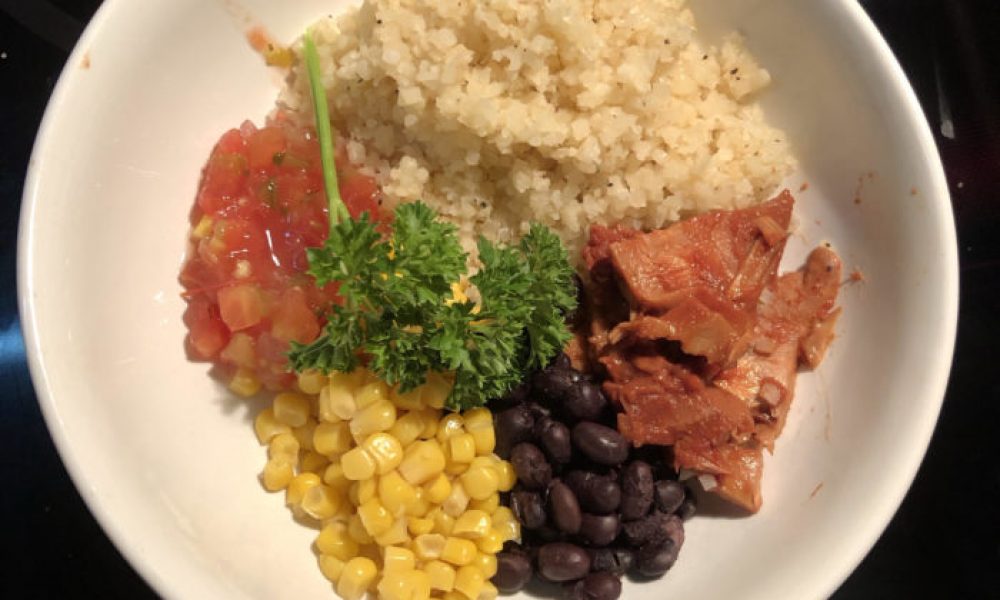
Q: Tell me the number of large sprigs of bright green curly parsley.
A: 1